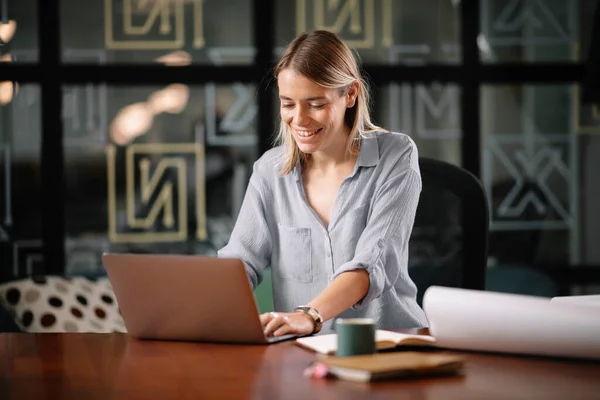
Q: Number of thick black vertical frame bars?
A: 3